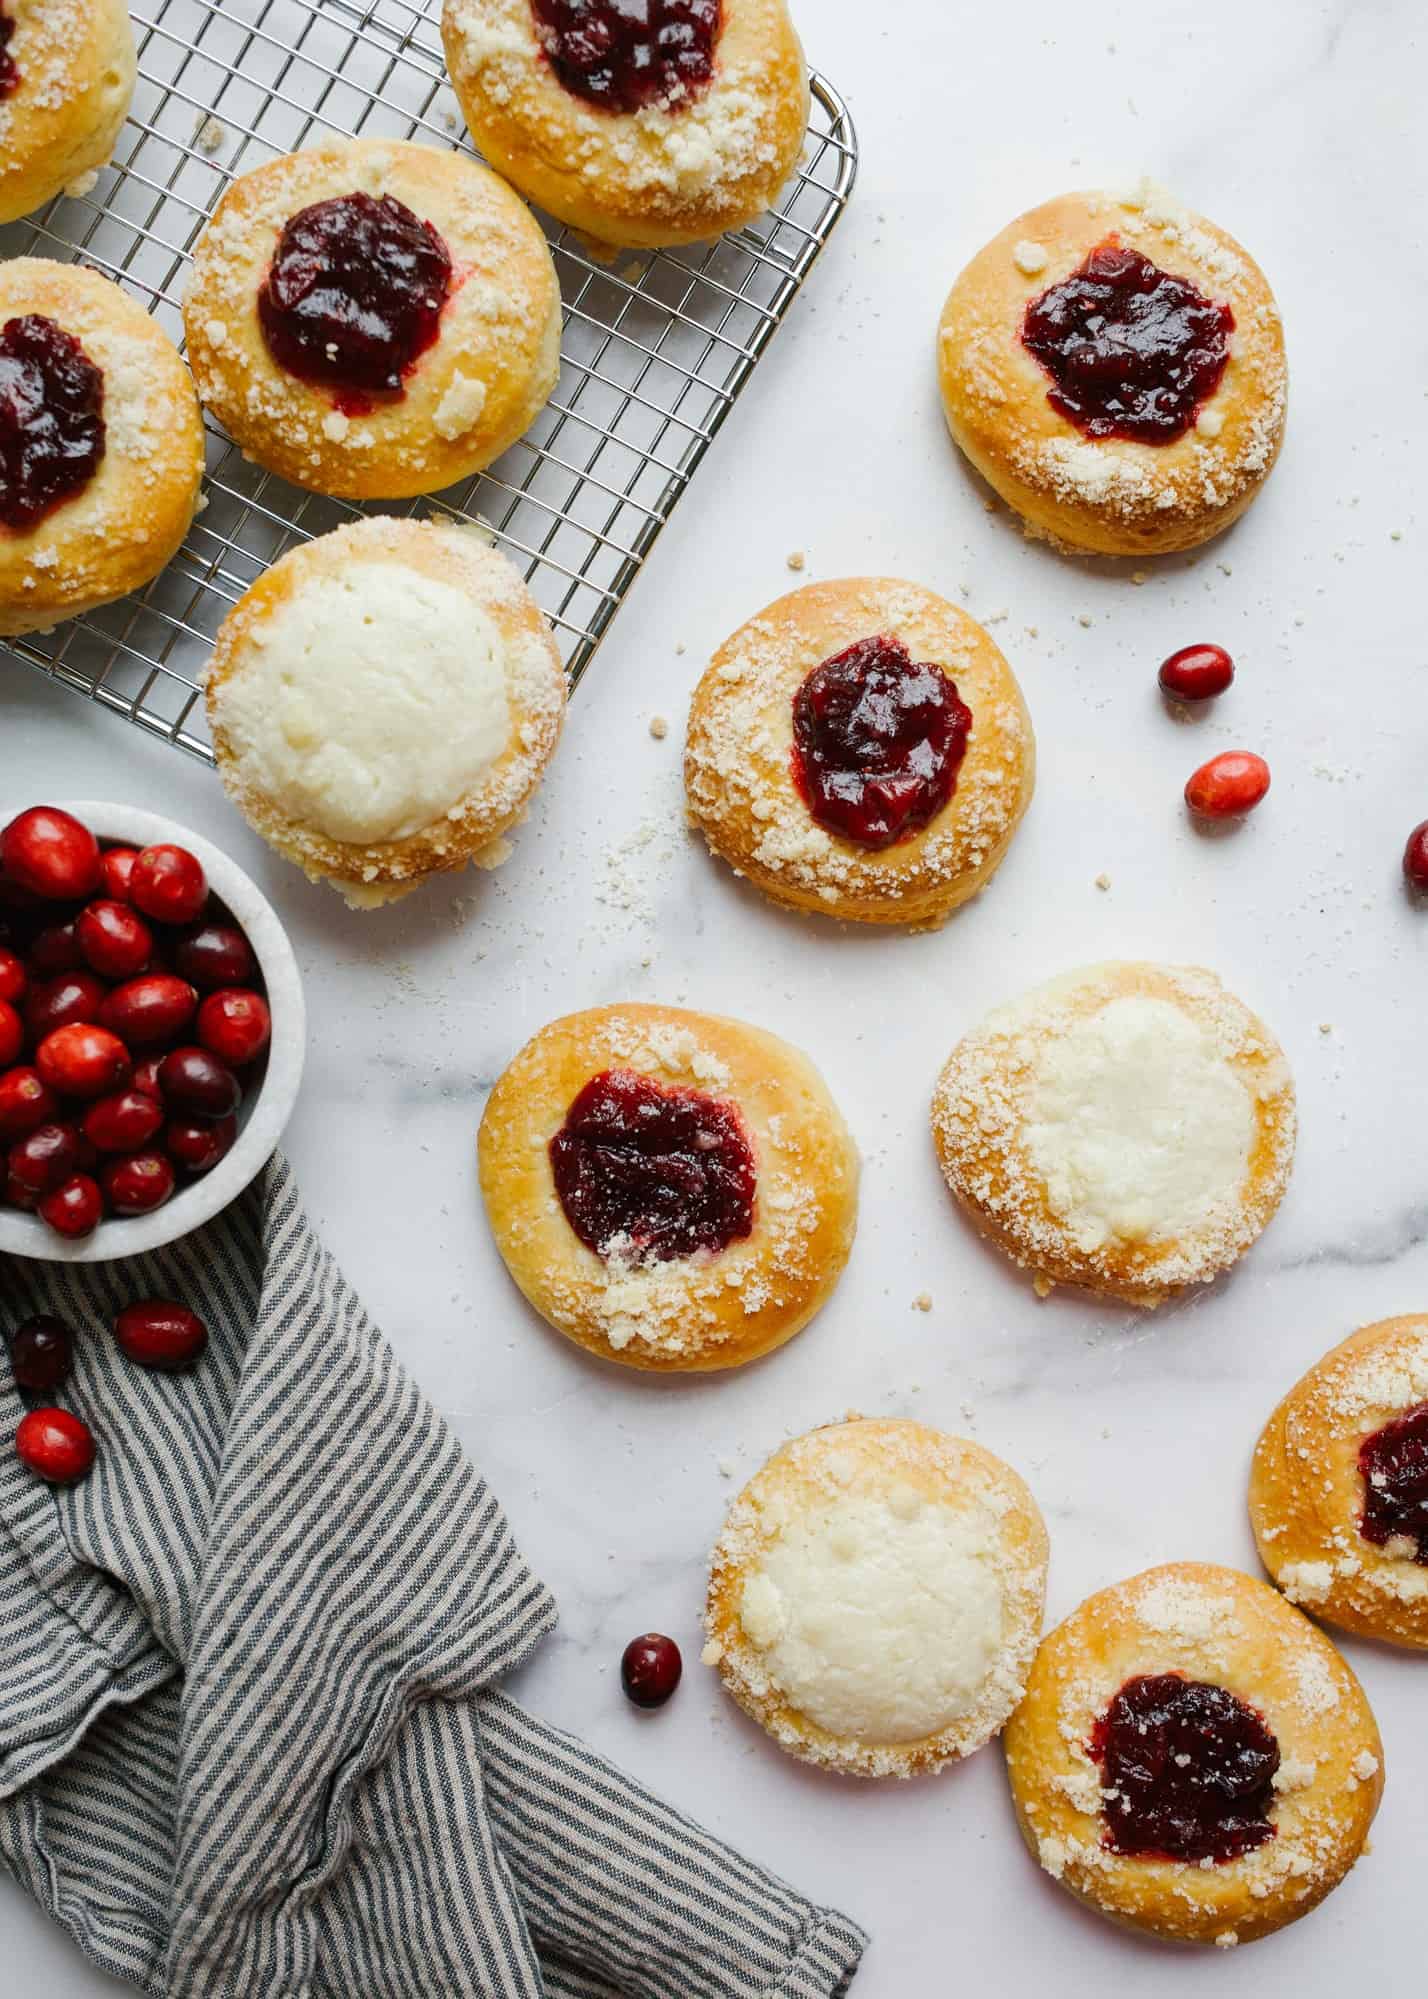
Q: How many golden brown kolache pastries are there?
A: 12